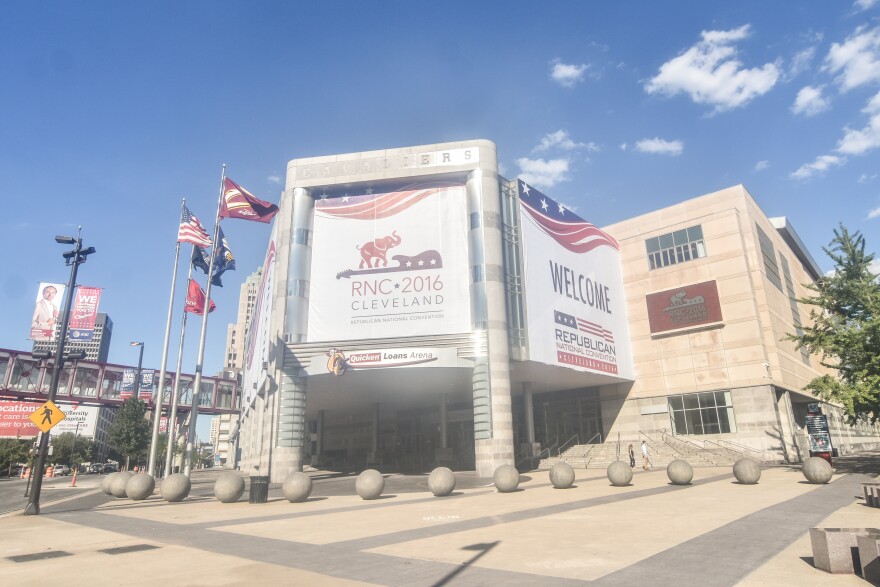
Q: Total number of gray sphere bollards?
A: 14